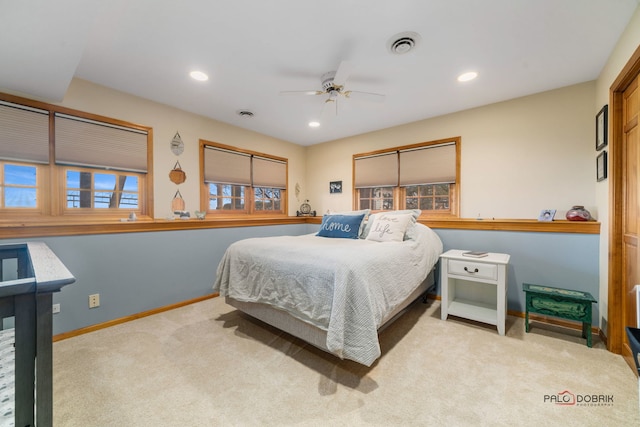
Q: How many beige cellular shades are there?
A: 6